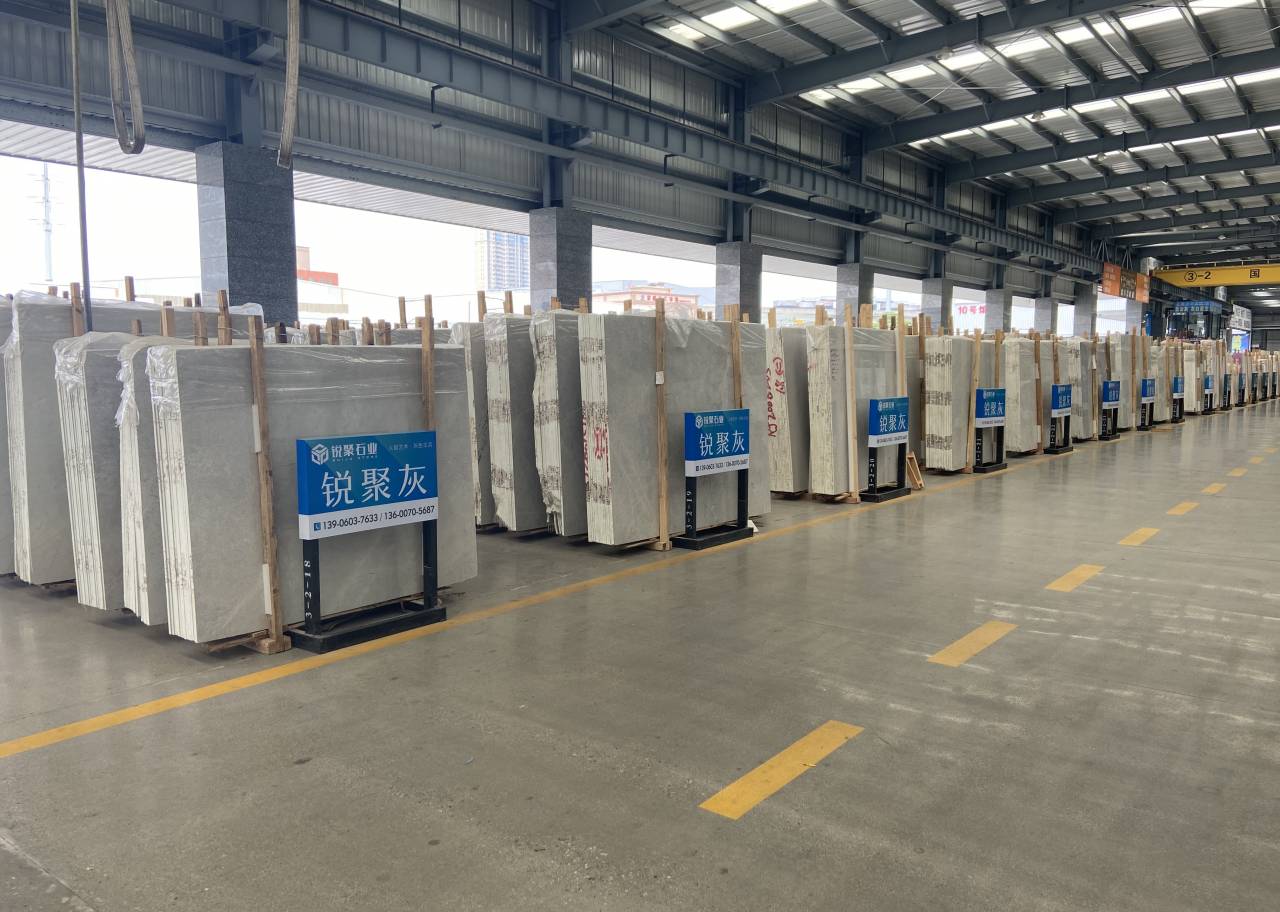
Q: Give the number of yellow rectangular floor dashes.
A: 9